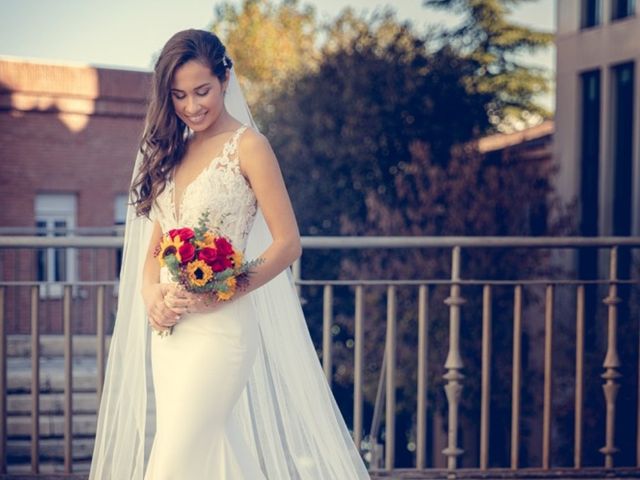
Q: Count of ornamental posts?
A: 2